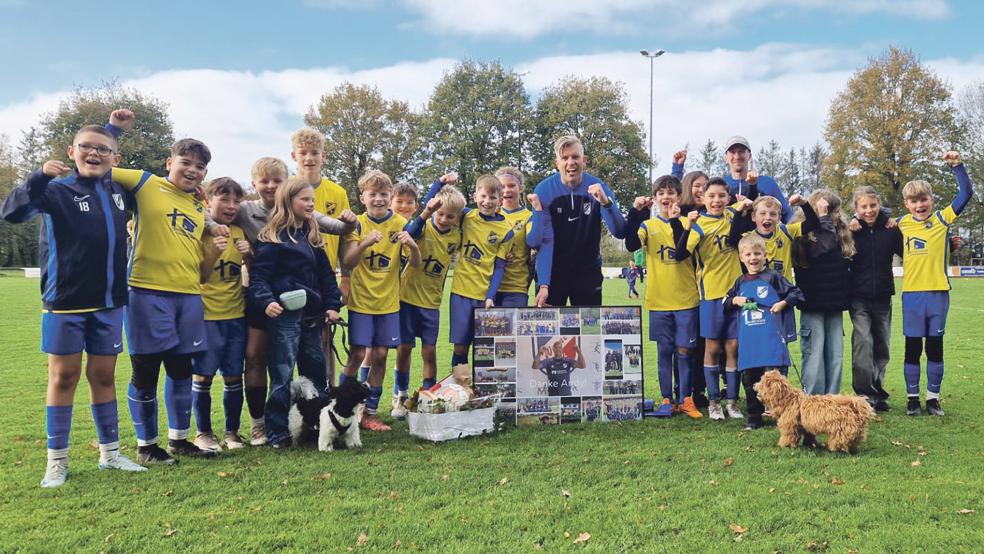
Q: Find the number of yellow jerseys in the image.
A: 11